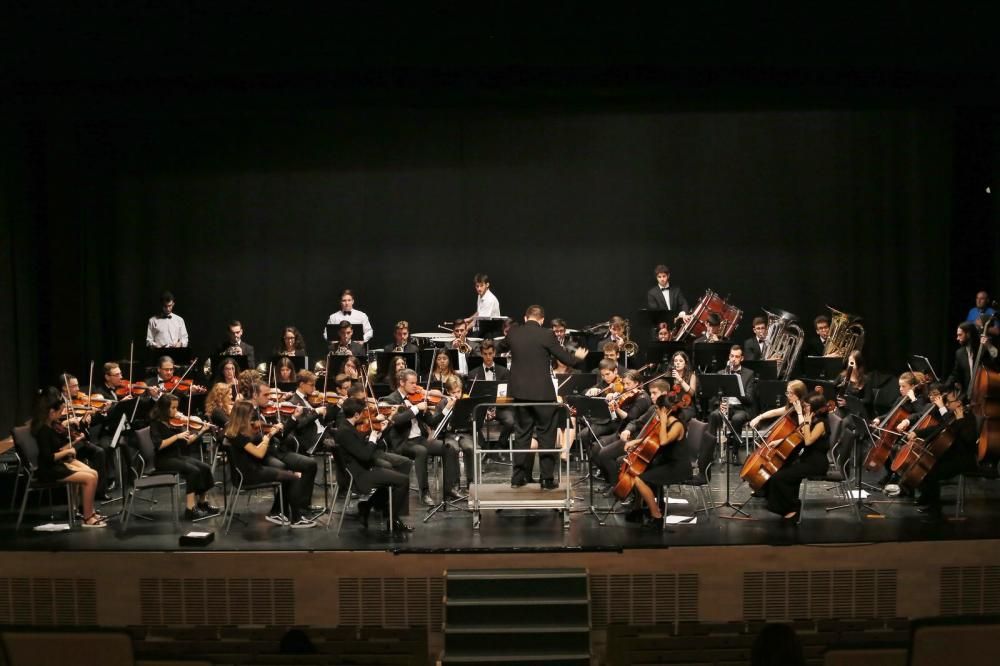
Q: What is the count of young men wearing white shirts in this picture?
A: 3